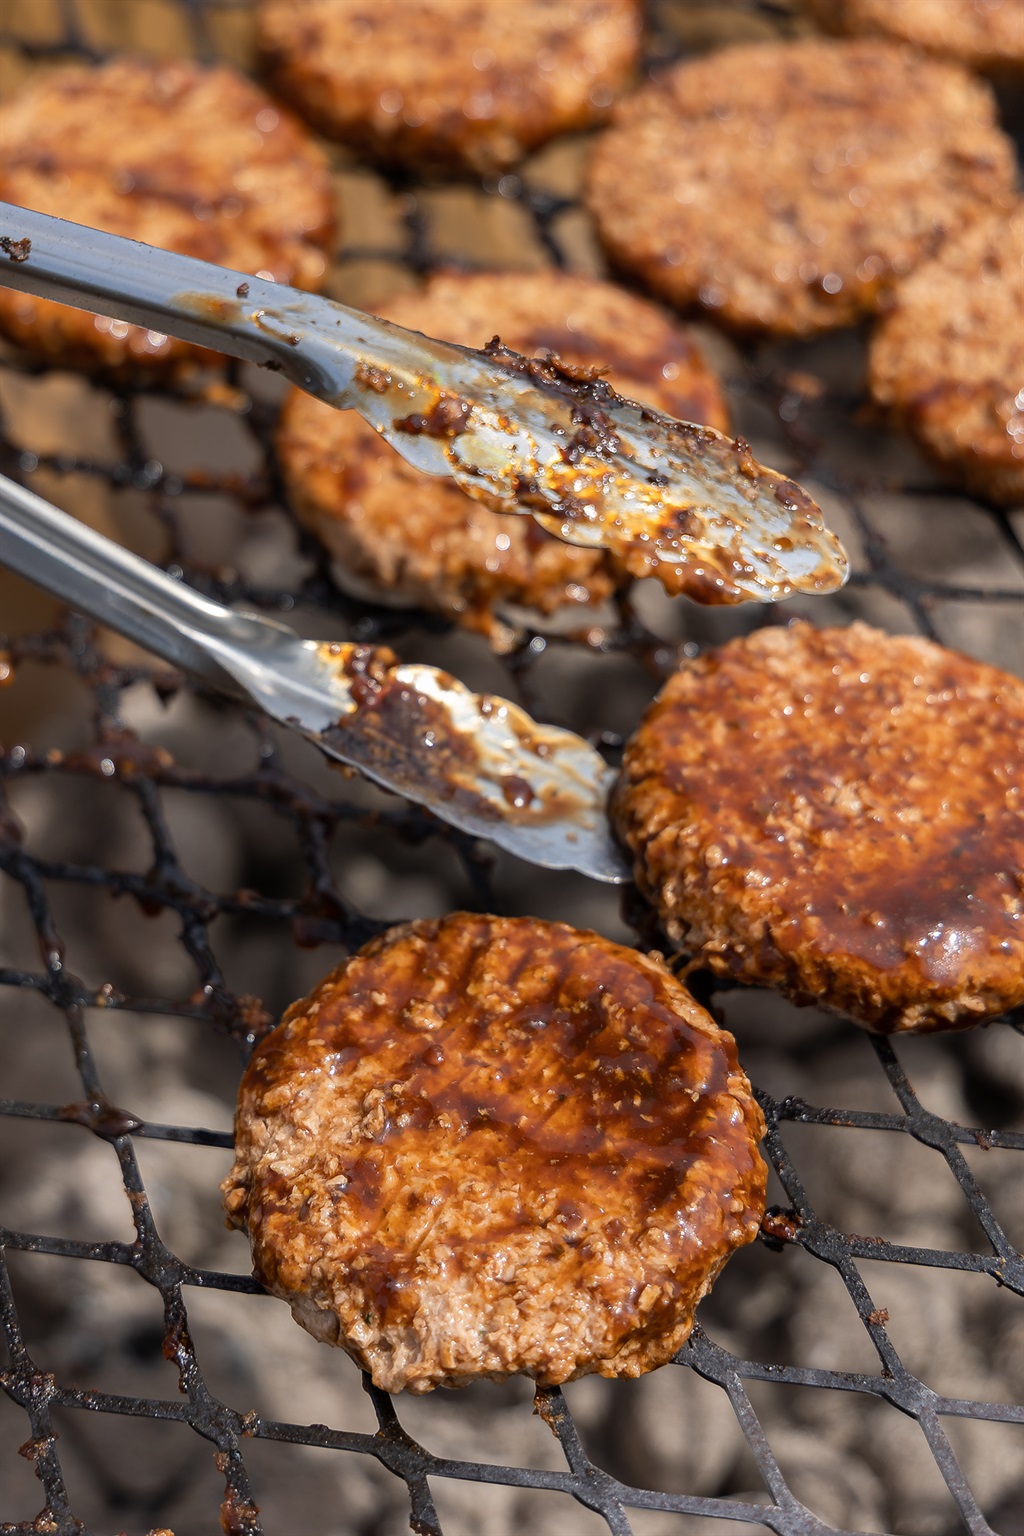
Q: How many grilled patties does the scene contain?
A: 8